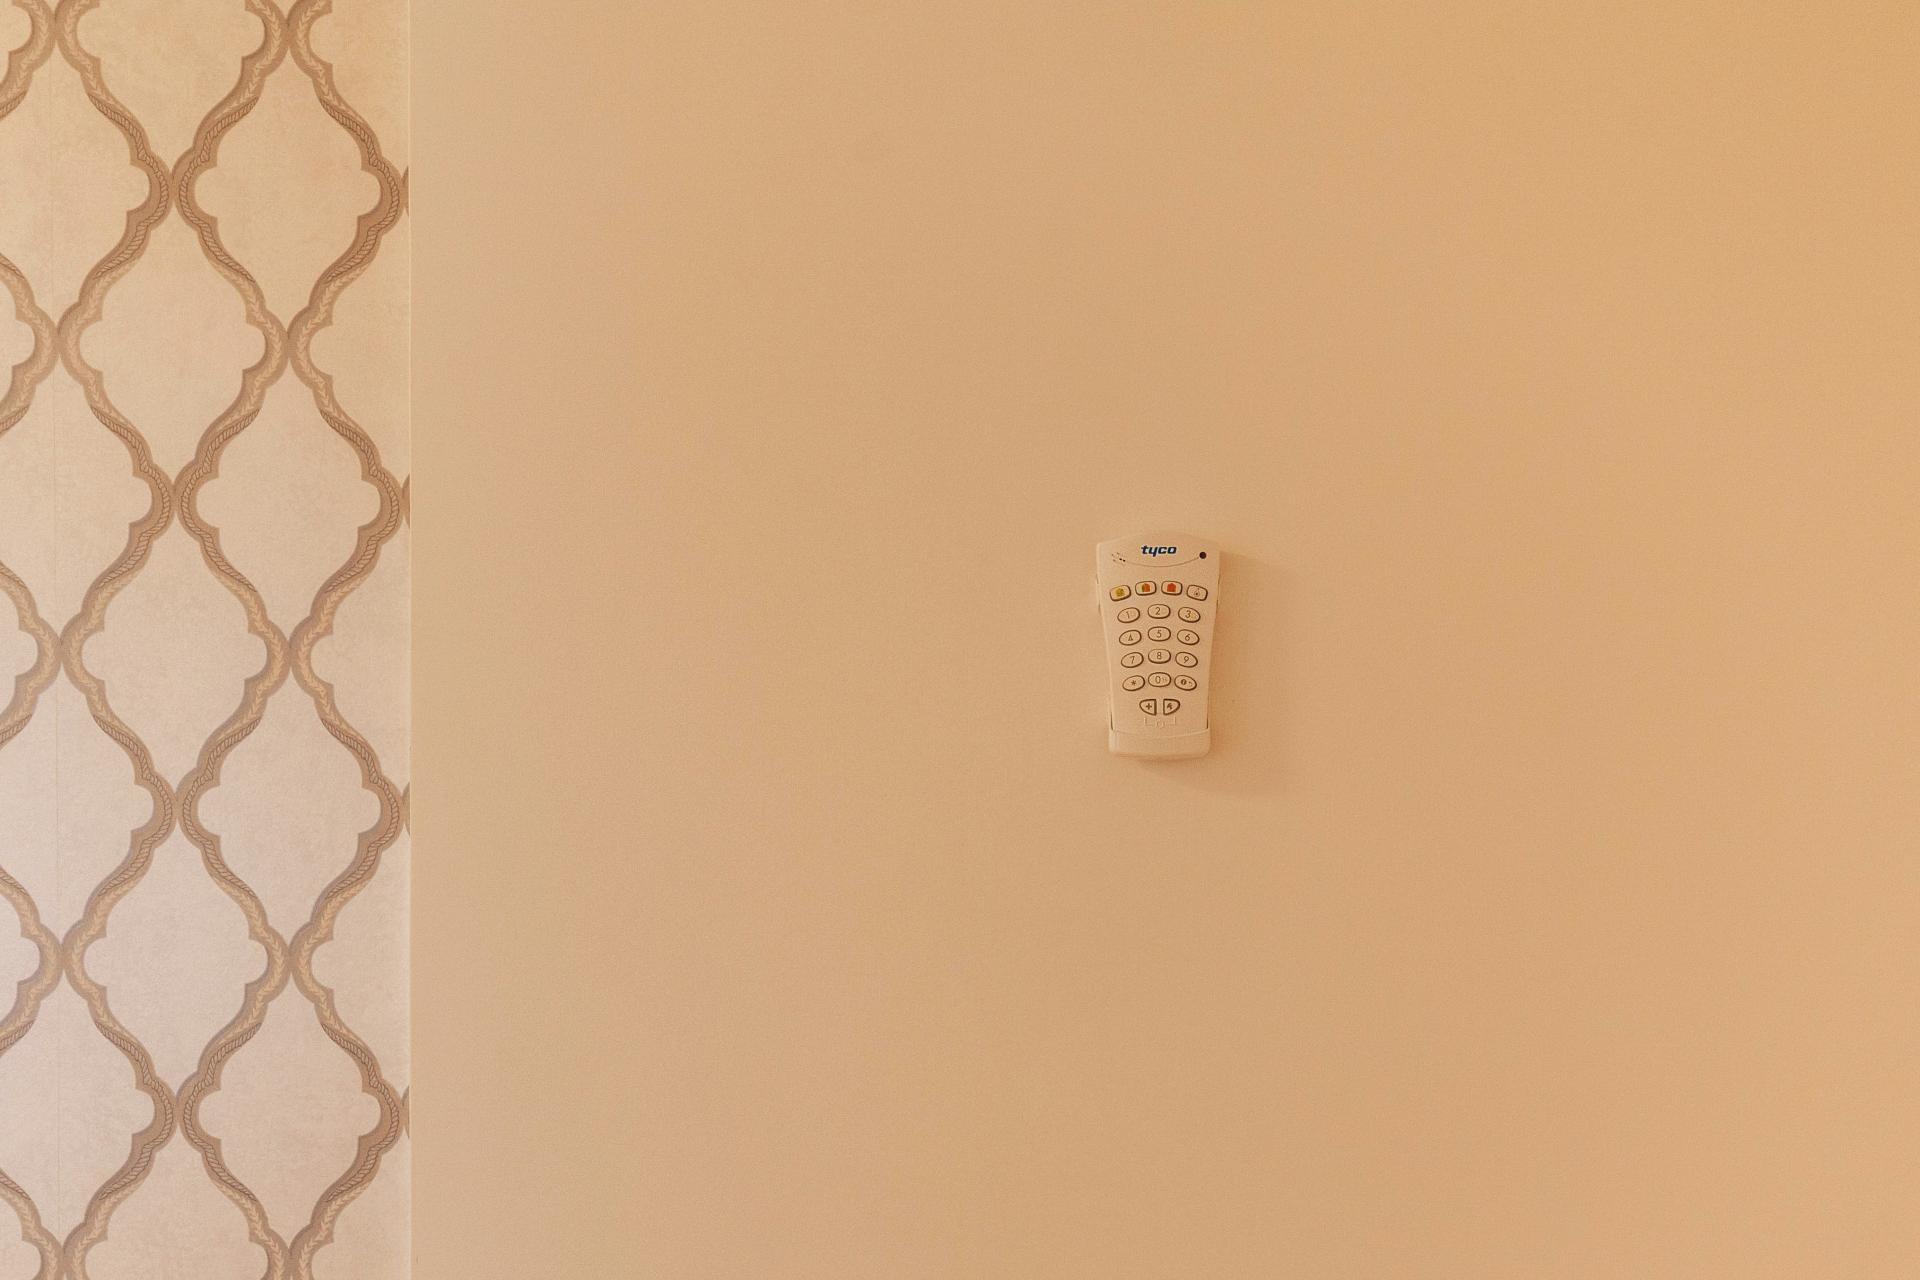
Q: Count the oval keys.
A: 12